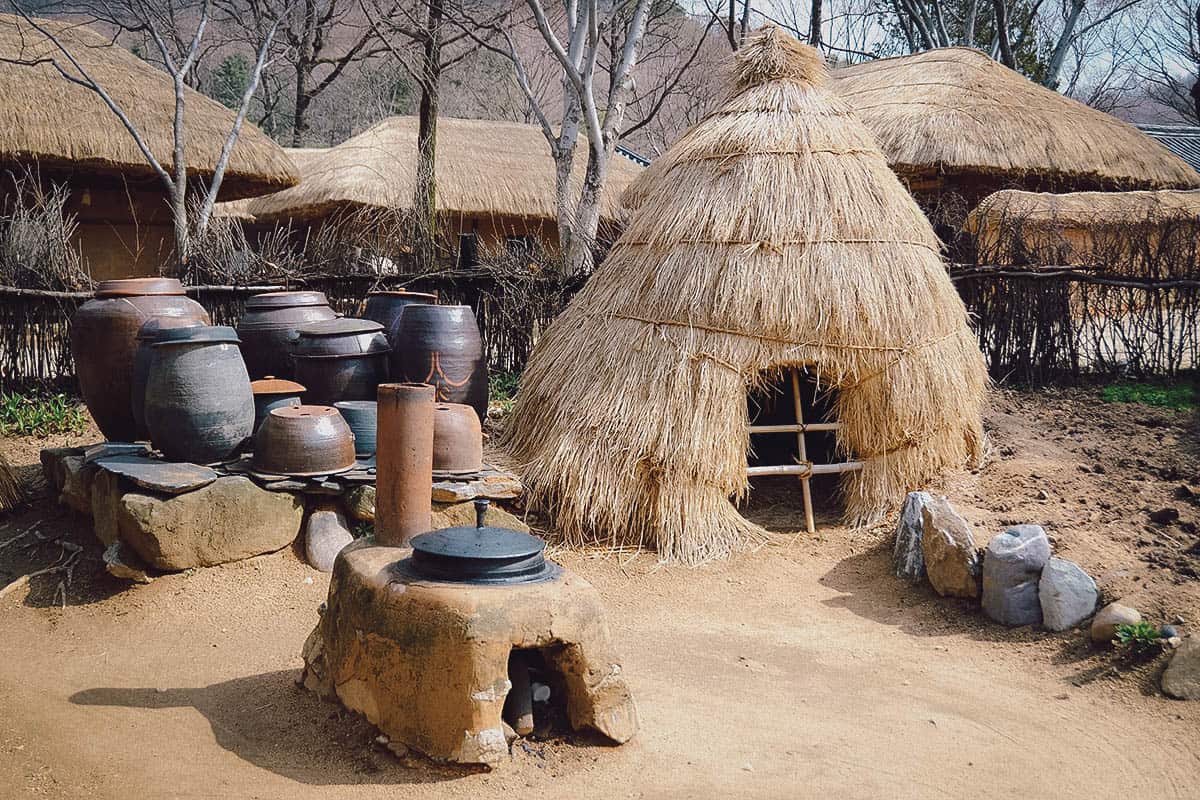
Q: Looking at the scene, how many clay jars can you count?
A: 11